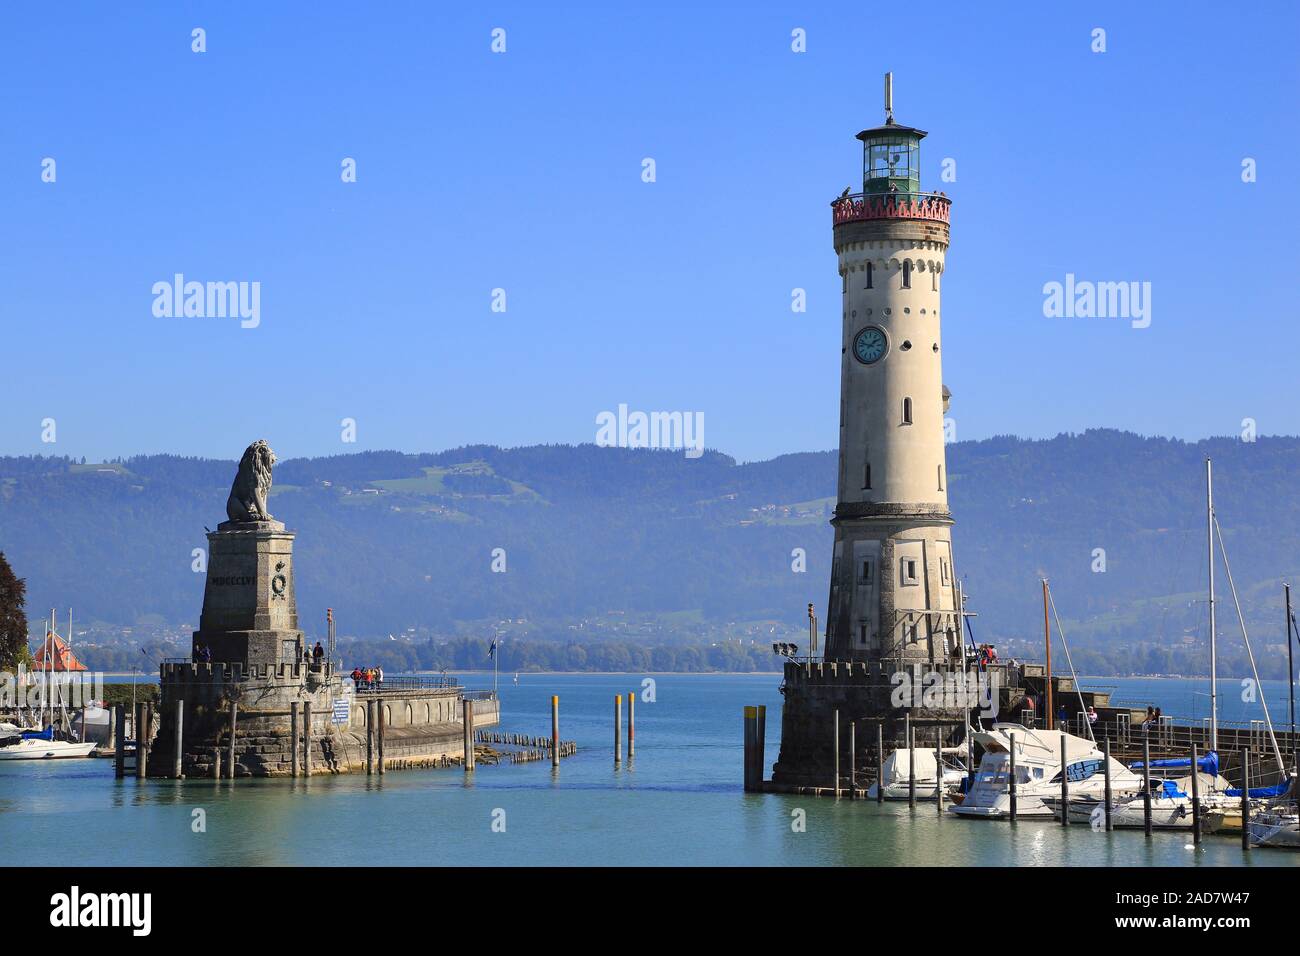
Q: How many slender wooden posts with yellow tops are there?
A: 3